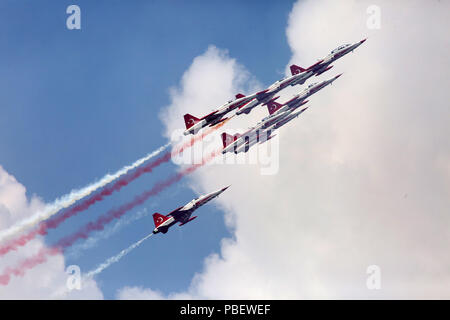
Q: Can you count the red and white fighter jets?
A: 7